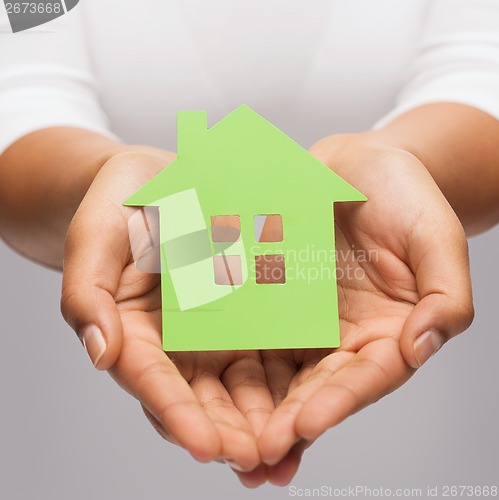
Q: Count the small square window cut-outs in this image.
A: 4